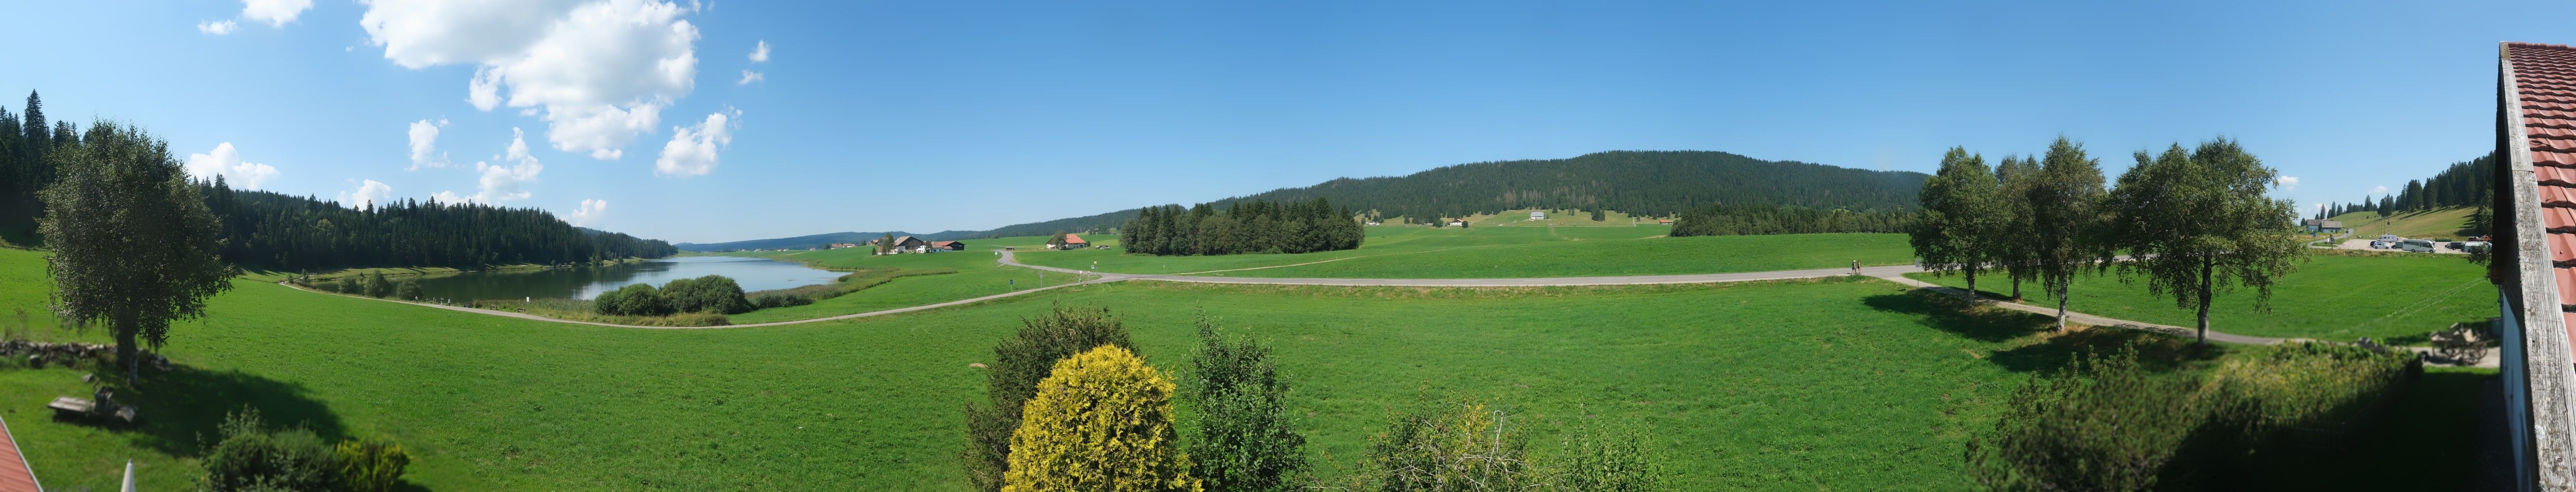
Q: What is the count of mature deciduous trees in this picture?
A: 5